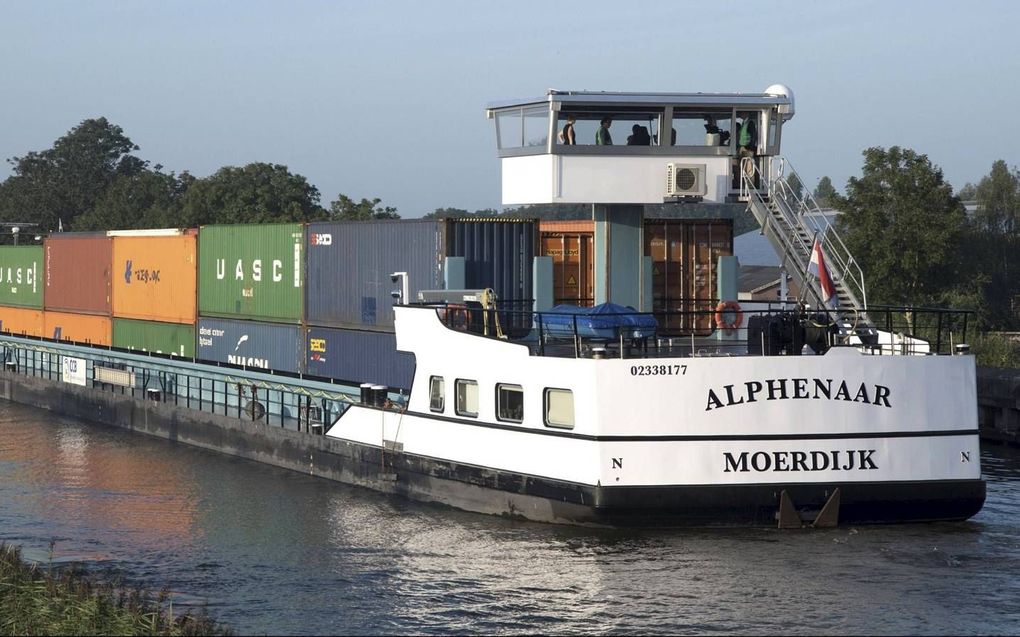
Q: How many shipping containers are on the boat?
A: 12